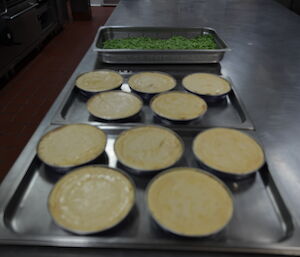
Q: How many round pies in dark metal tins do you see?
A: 10